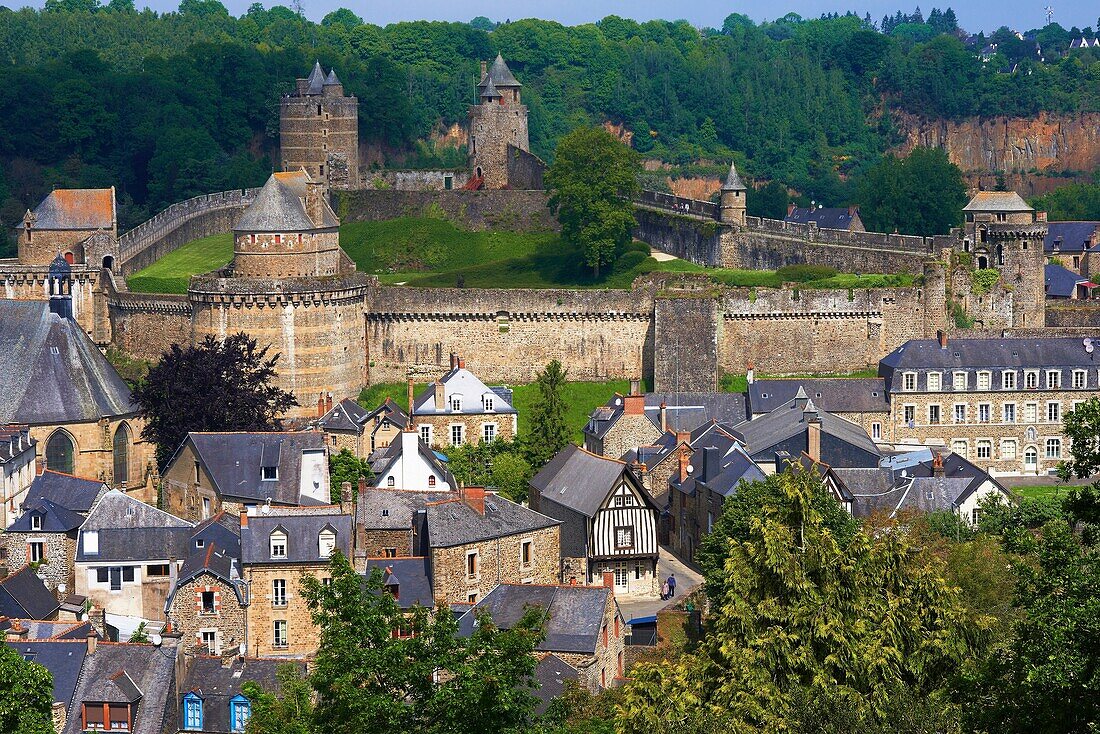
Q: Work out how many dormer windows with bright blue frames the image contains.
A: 2